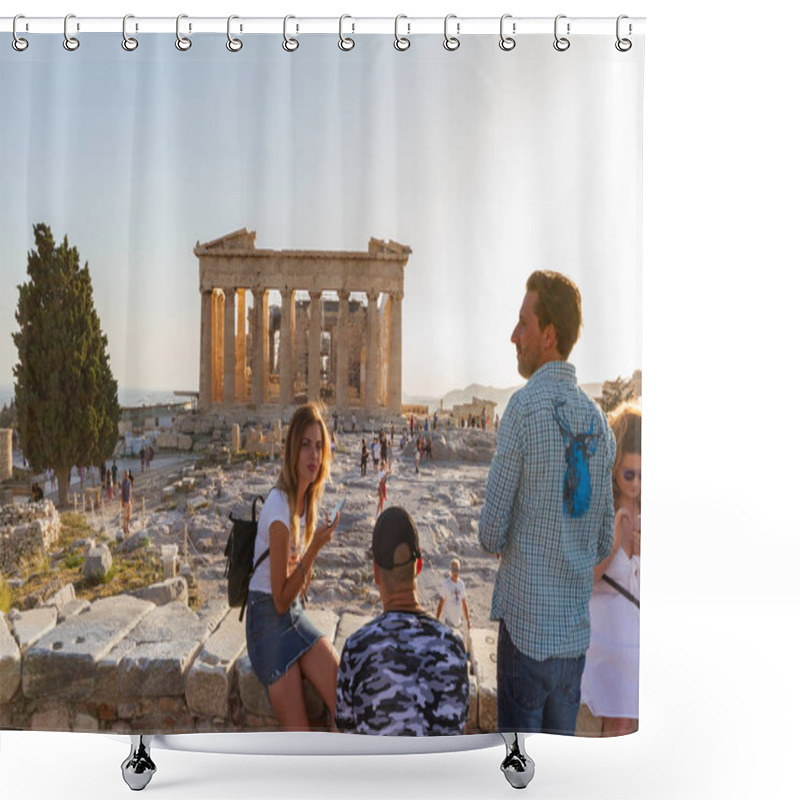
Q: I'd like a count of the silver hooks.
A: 12